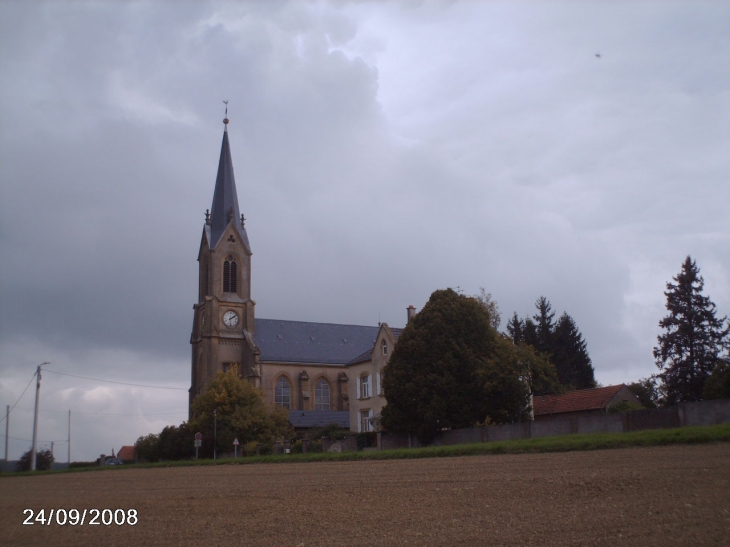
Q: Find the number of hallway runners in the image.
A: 0